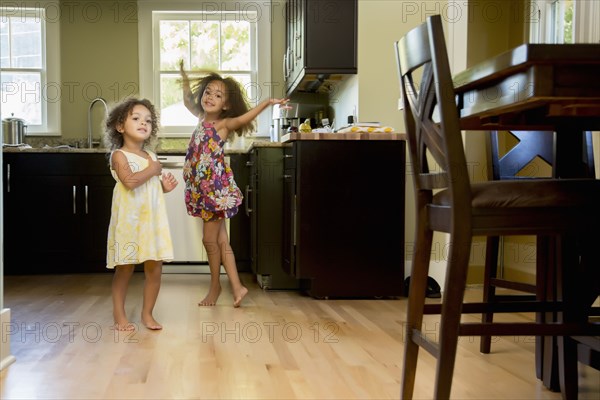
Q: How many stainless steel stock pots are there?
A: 1